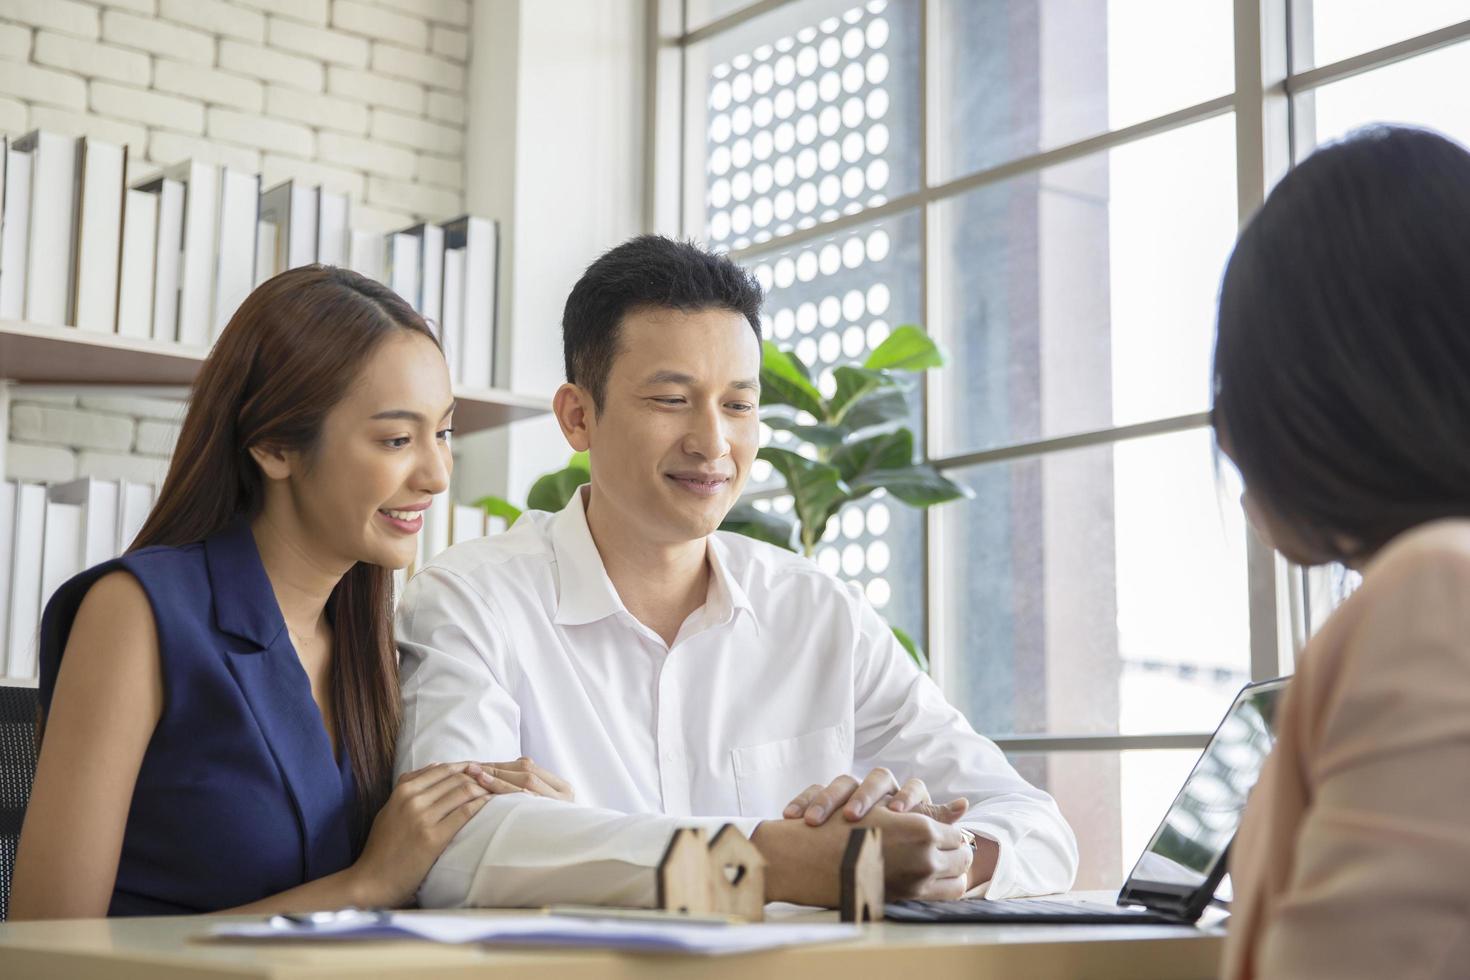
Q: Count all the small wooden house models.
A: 3